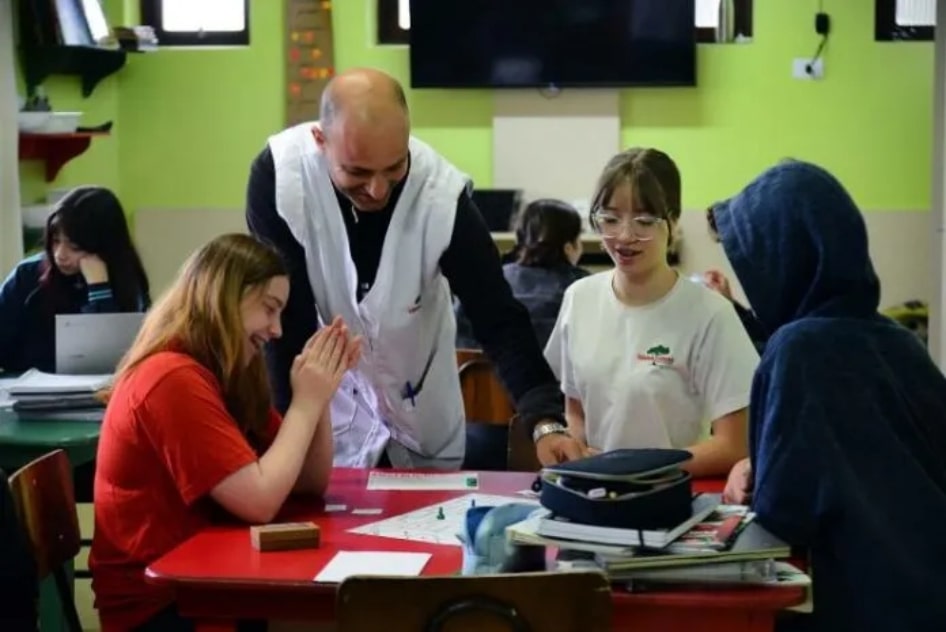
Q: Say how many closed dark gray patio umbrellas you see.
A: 0